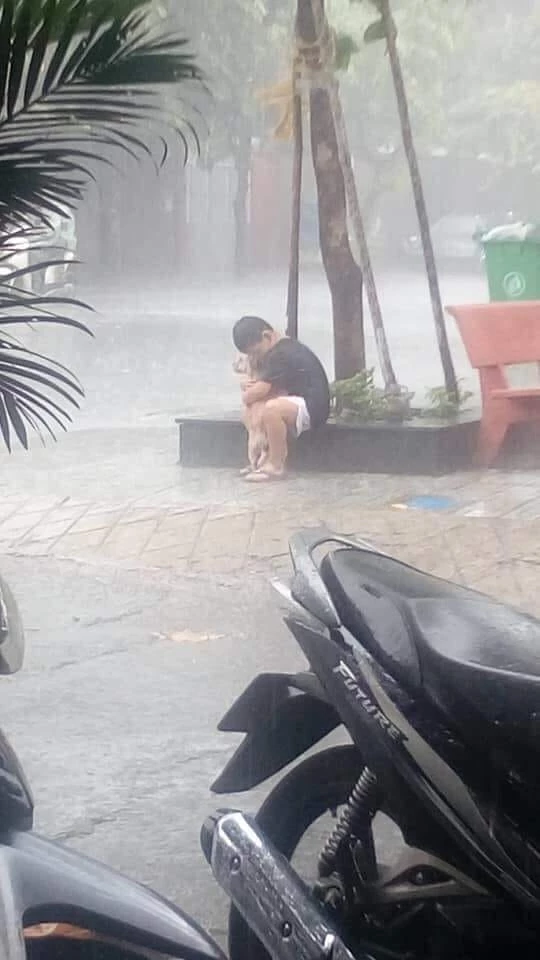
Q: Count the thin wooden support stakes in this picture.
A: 3